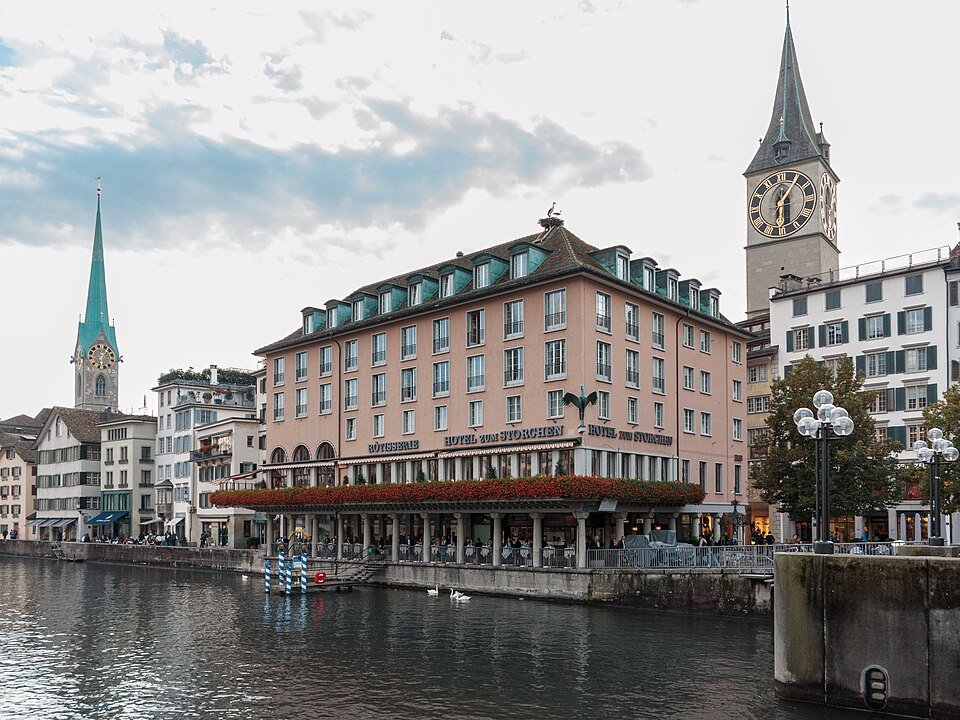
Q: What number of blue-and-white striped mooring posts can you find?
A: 4